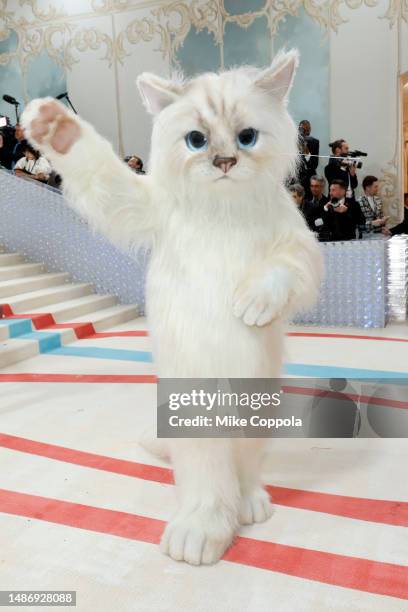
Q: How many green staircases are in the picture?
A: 0